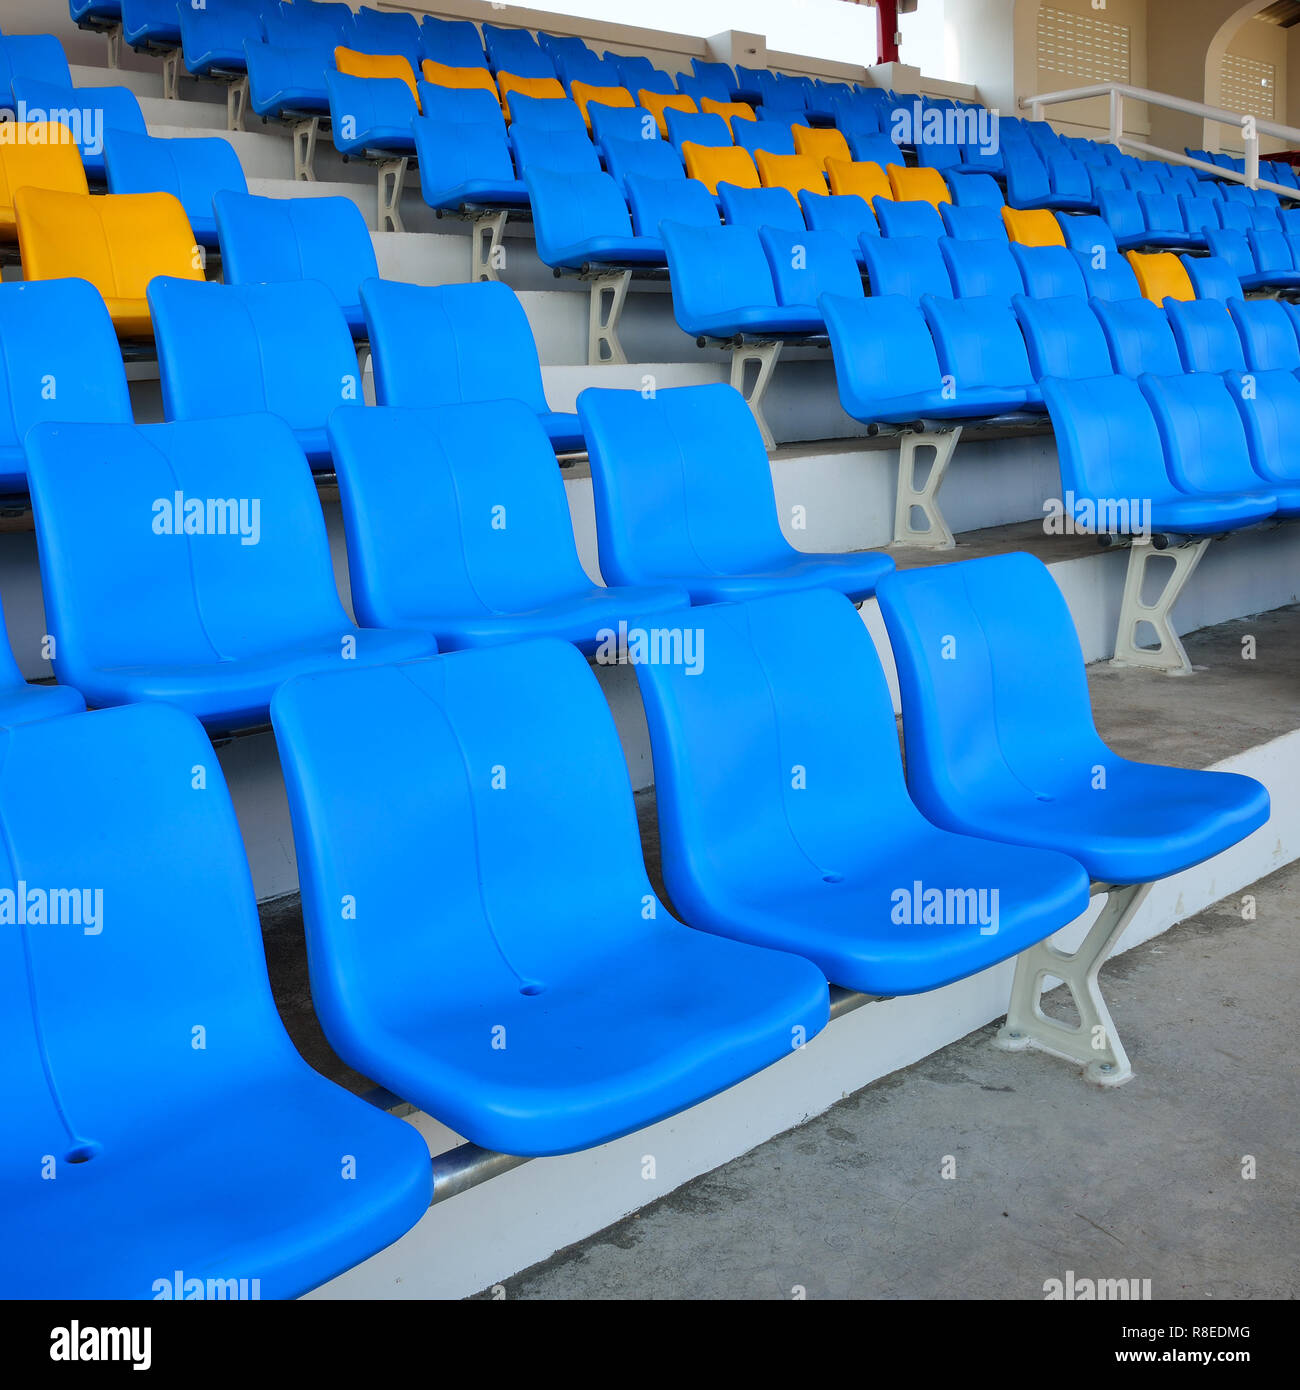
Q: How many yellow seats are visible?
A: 15